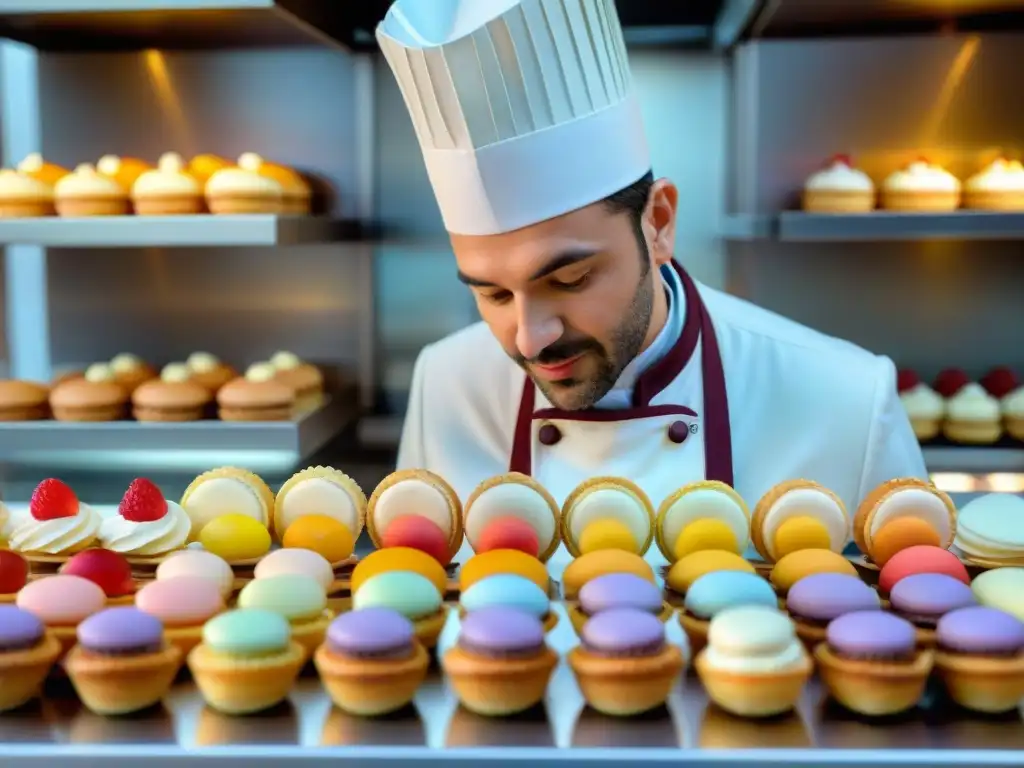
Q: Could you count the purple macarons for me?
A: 10